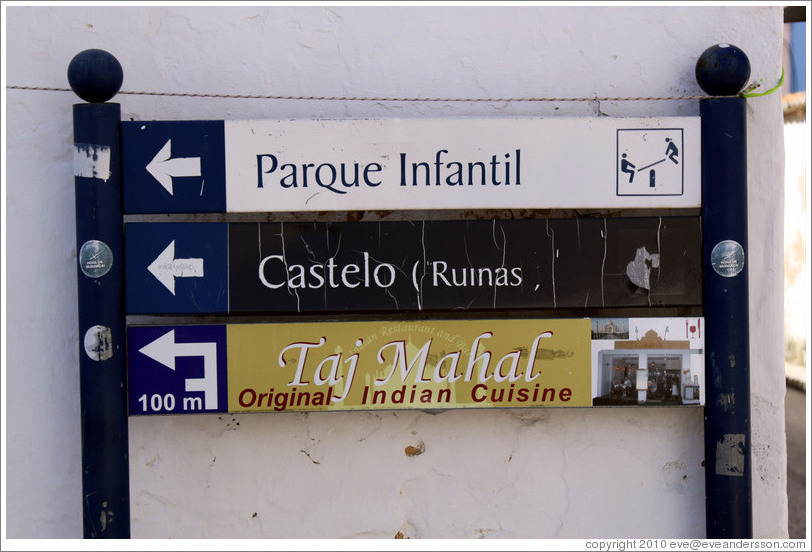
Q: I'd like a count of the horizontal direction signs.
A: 3